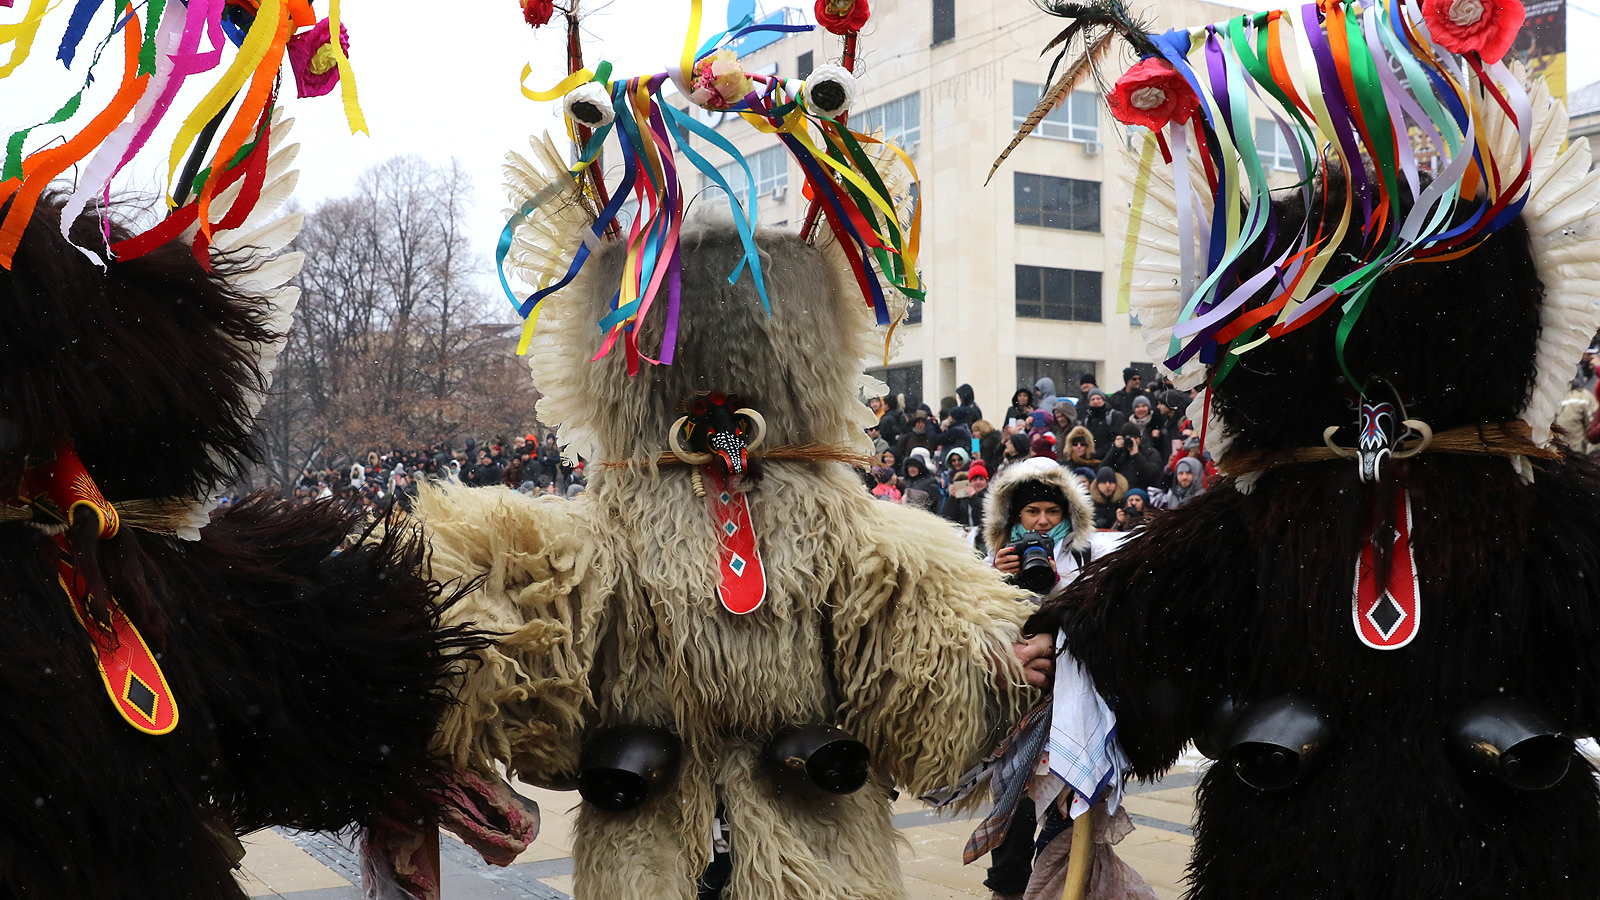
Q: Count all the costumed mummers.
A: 3